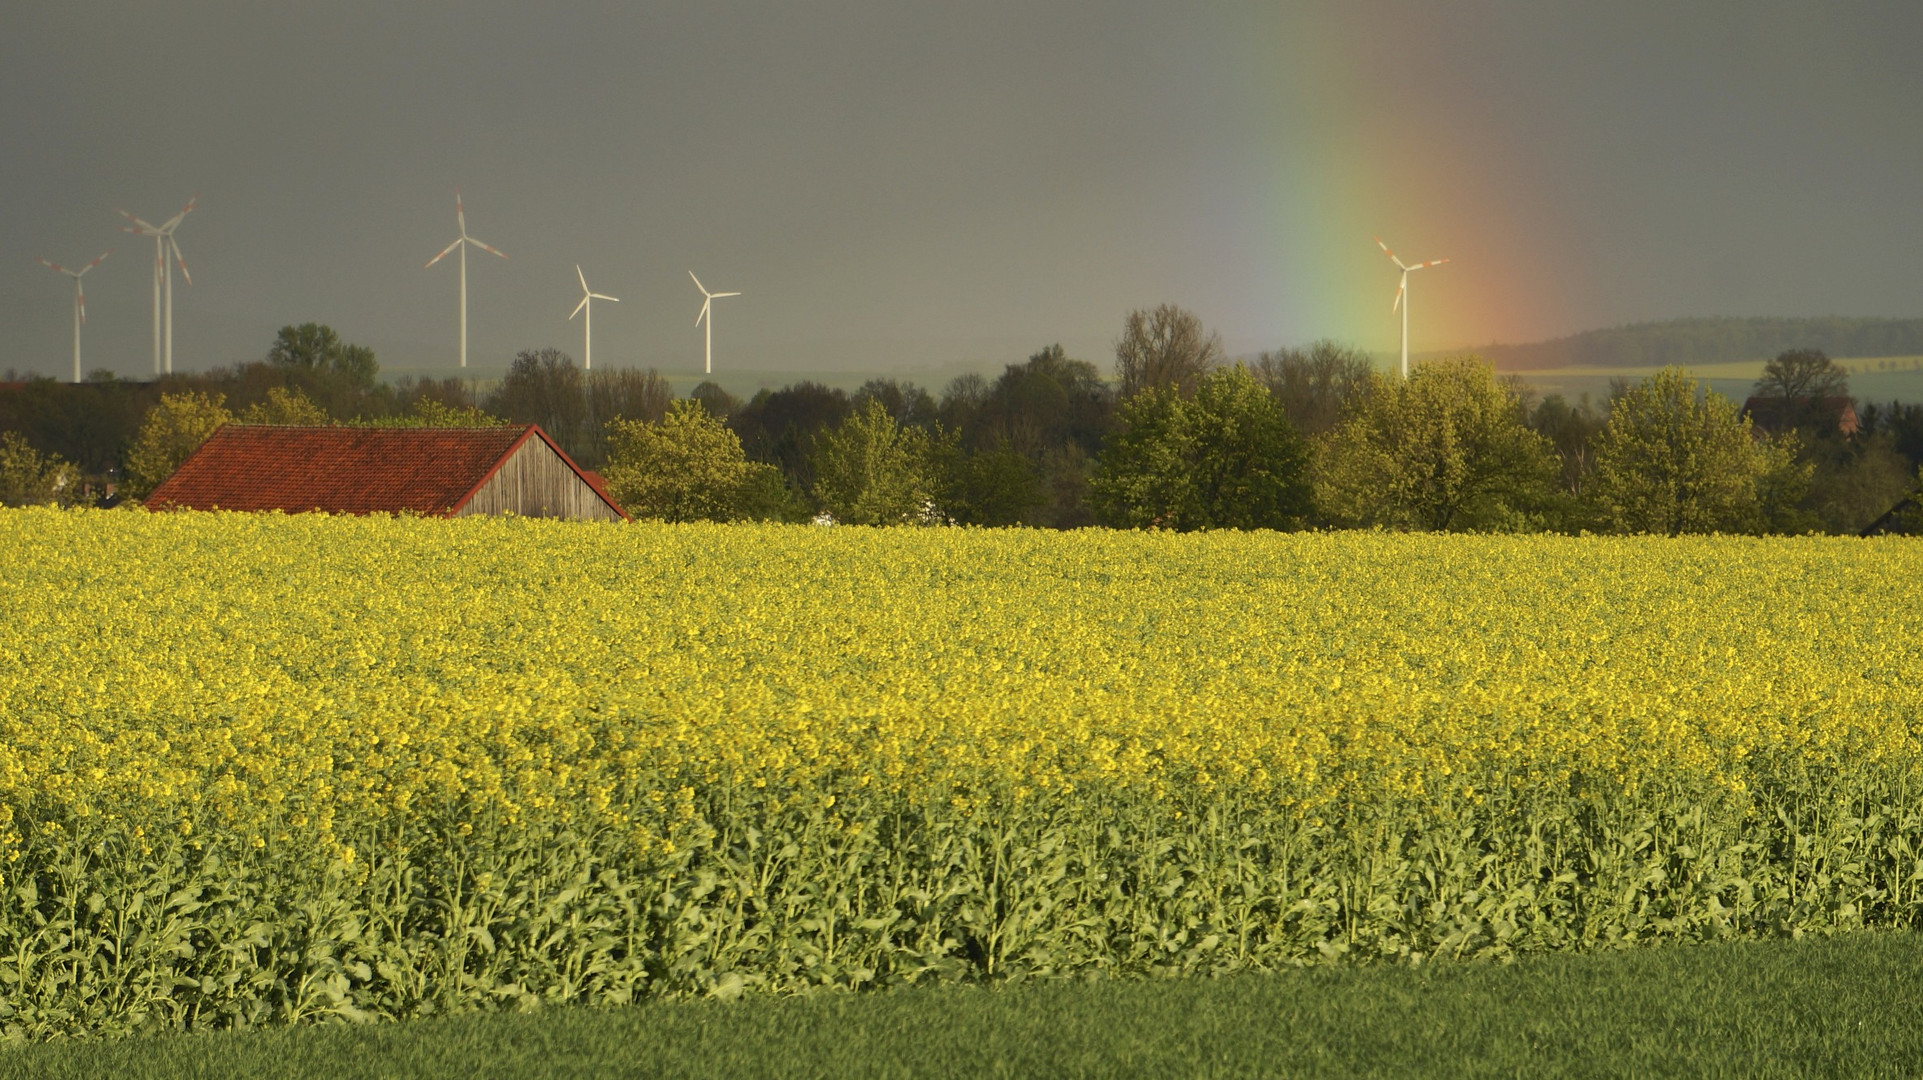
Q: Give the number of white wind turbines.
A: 7